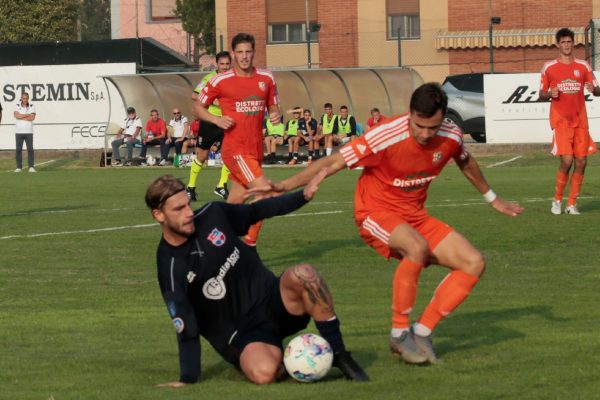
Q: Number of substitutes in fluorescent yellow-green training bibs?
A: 4